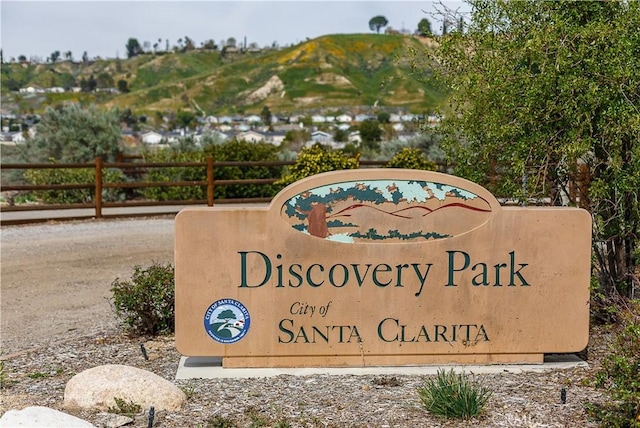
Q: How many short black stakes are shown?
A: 3